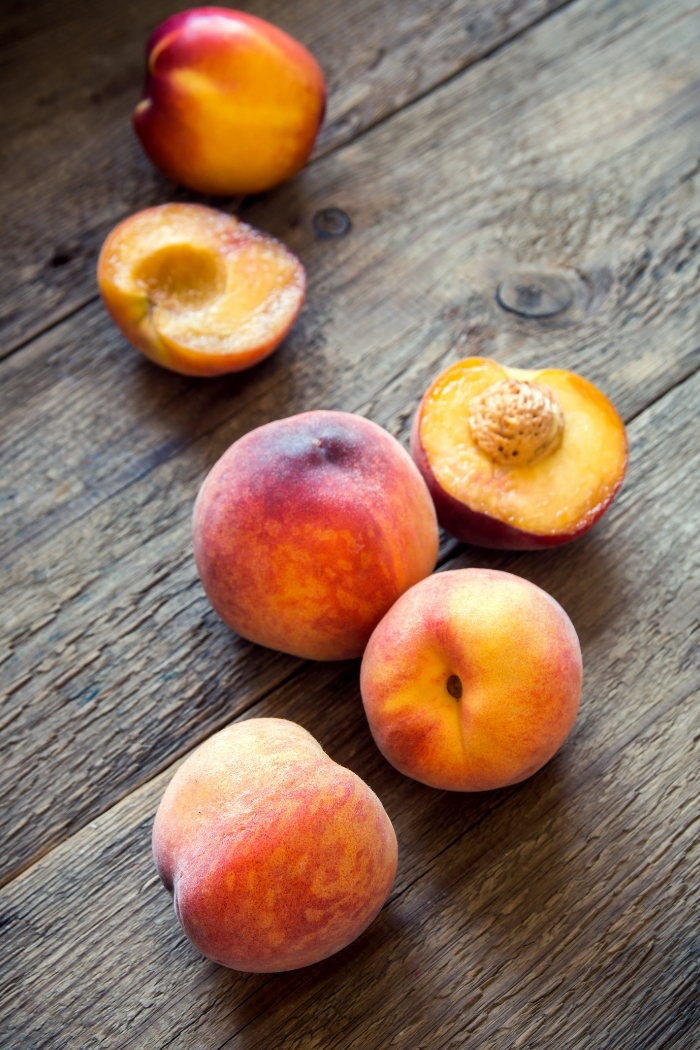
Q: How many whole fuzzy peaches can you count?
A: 3